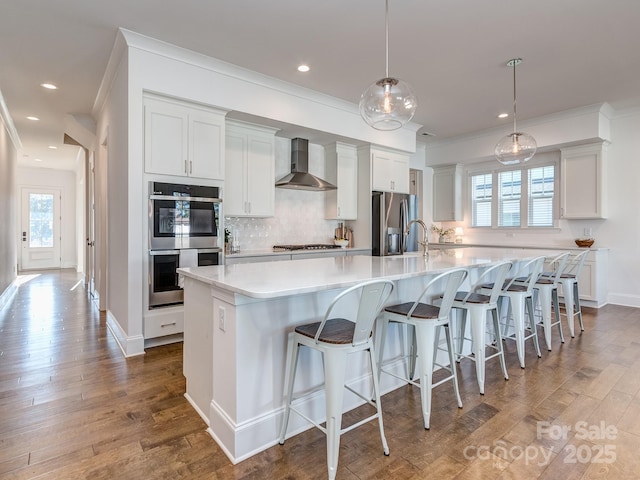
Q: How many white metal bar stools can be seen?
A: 6